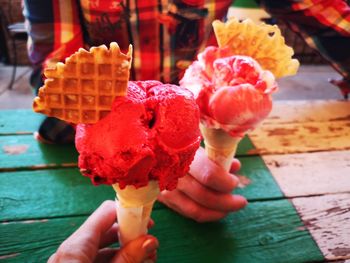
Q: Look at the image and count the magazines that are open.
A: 0